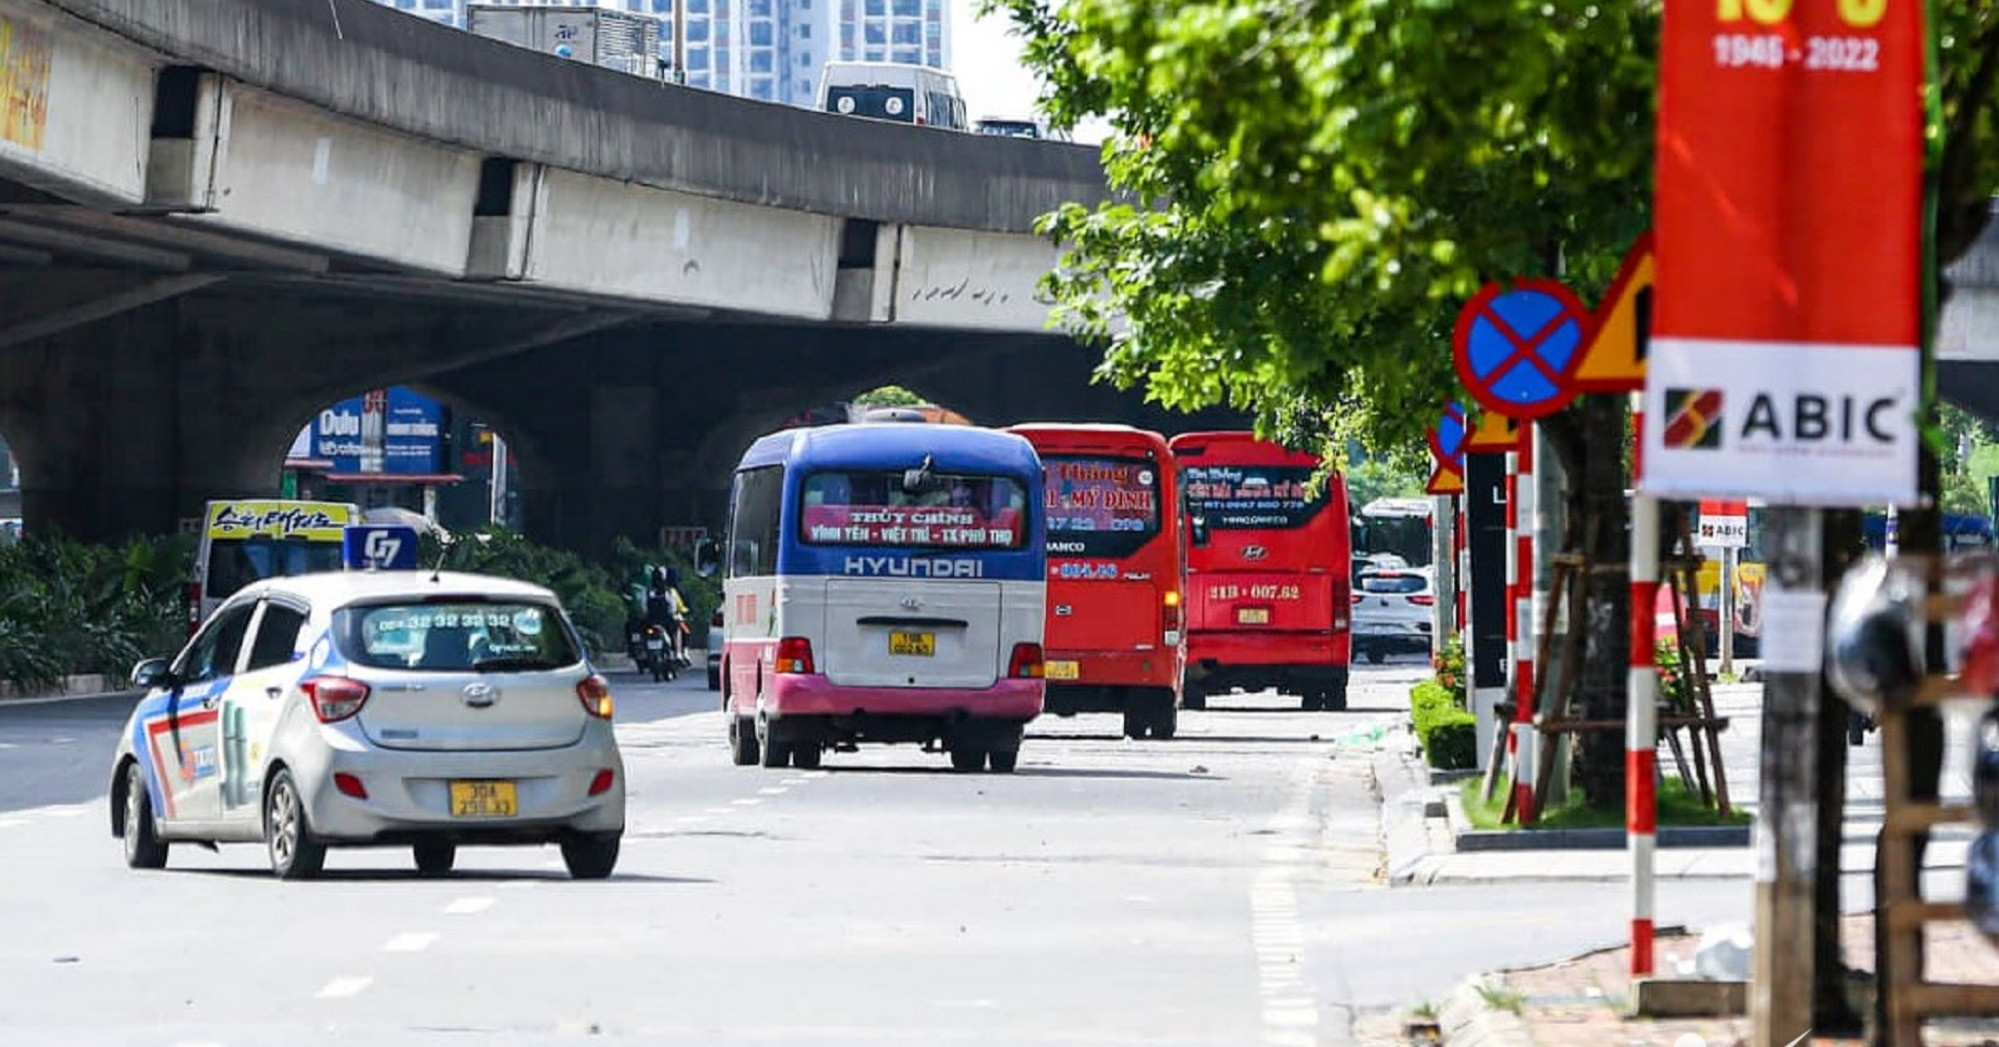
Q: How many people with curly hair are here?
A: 0